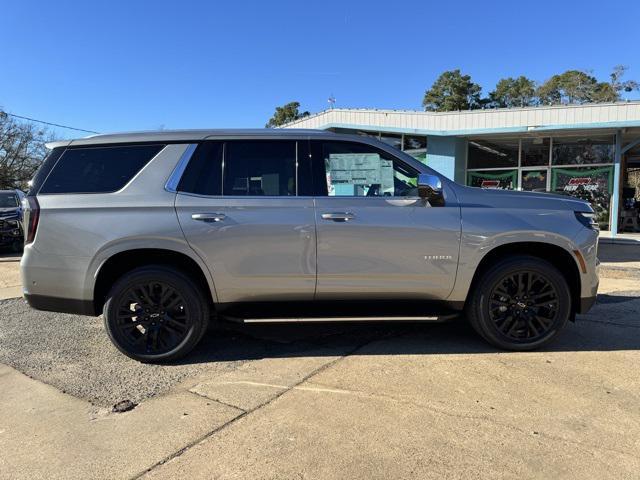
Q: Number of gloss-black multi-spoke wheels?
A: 2